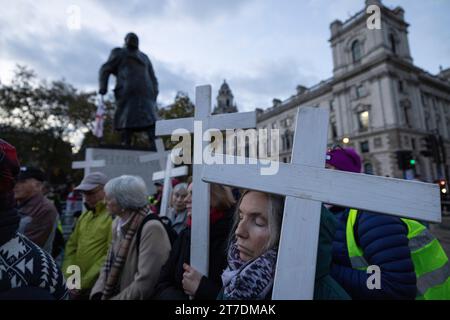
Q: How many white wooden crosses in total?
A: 5